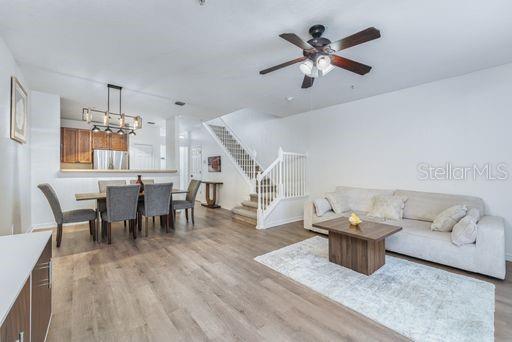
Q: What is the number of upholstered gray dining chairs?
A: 6